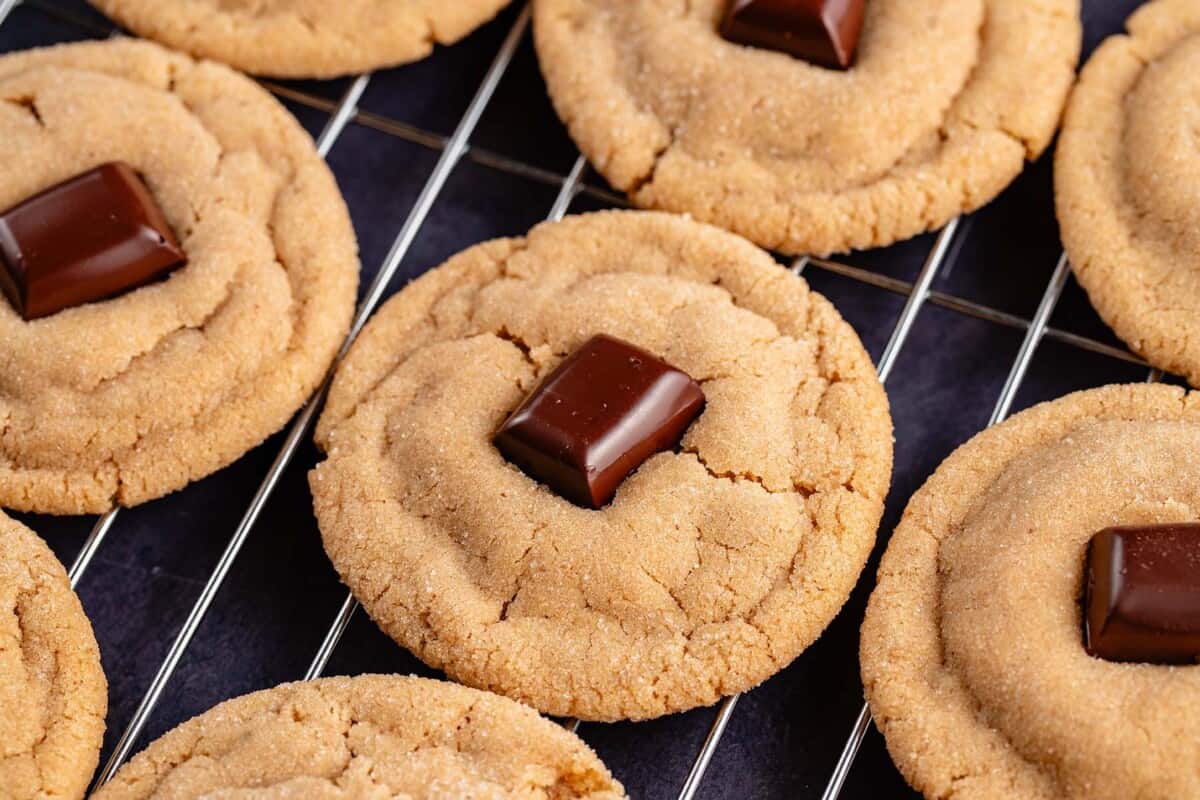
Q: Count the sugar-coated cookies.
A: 8